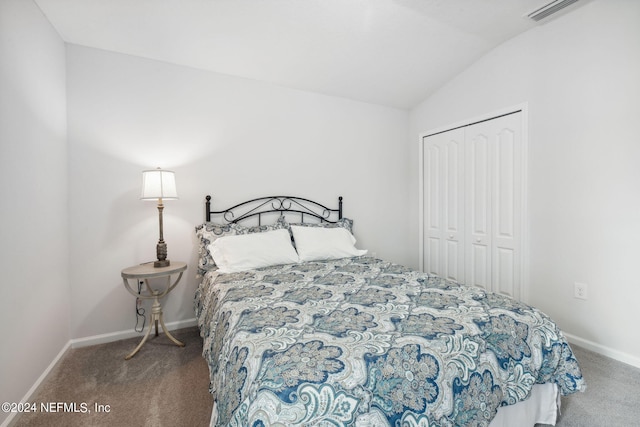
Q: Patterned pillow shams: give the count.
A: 2